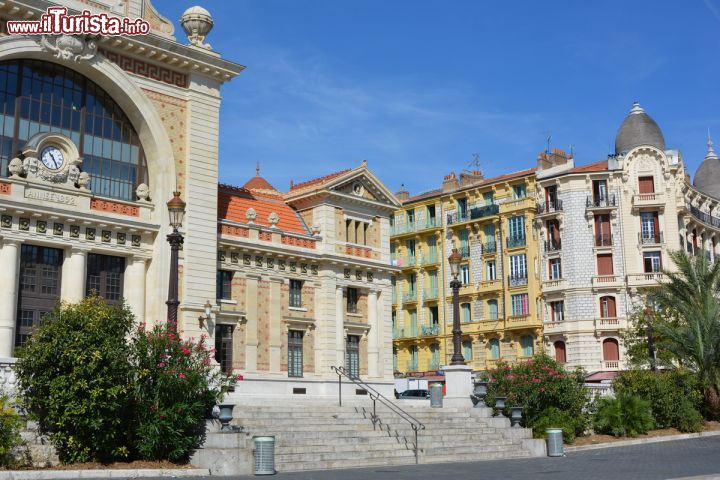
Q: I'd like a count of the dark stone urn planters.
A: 4